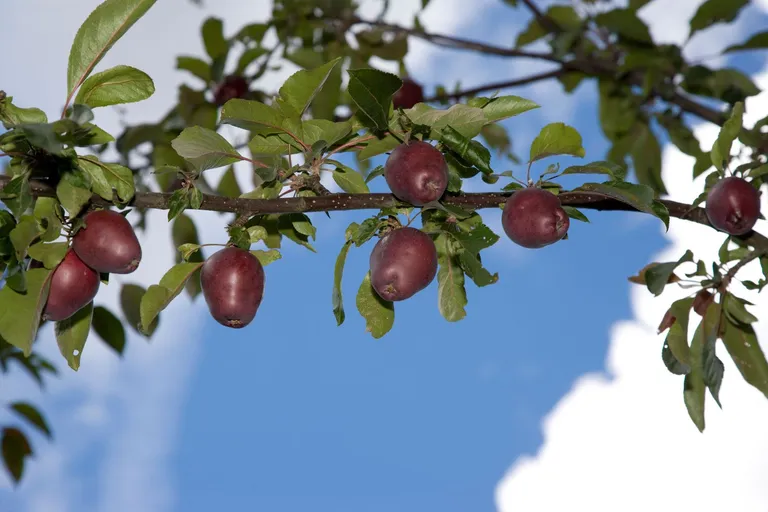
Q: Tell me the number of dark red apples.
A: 9